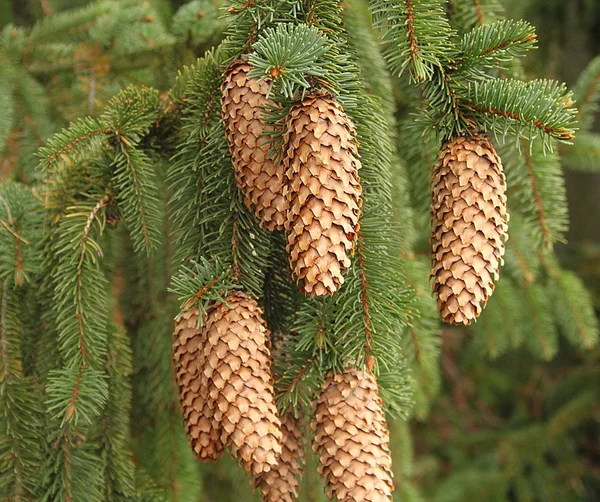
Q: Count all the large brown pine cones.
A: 7